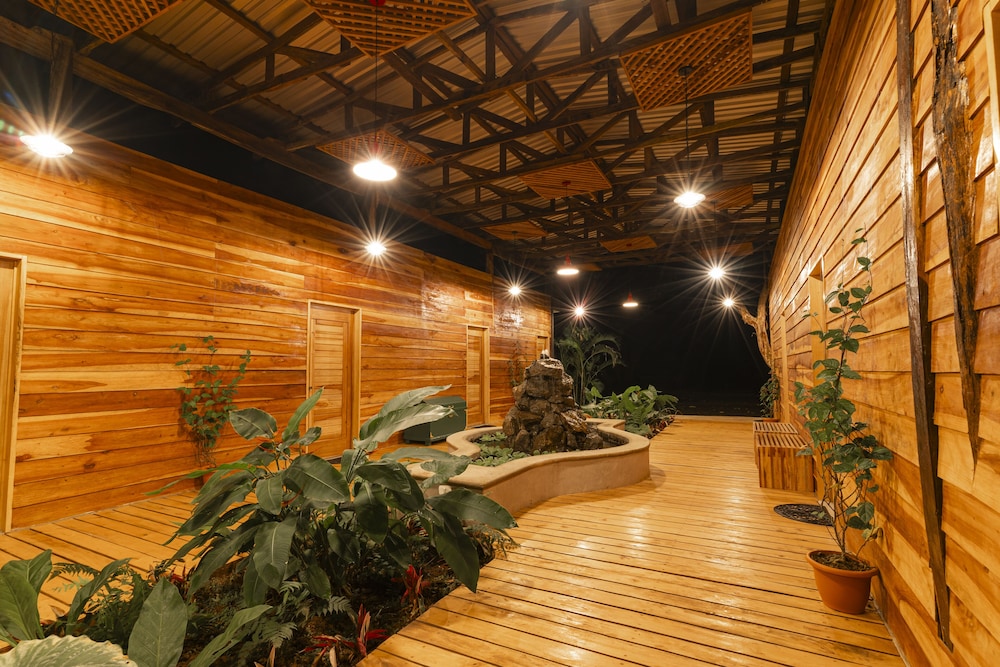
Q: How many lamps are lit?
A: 10